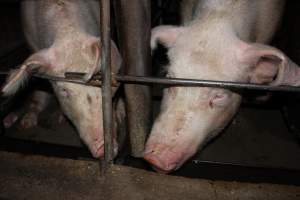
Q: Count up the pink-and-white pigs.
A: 2